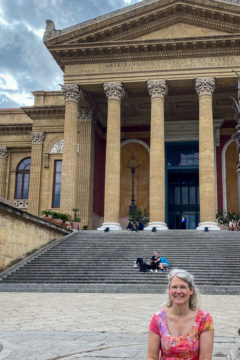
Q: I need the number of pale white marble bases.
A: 3